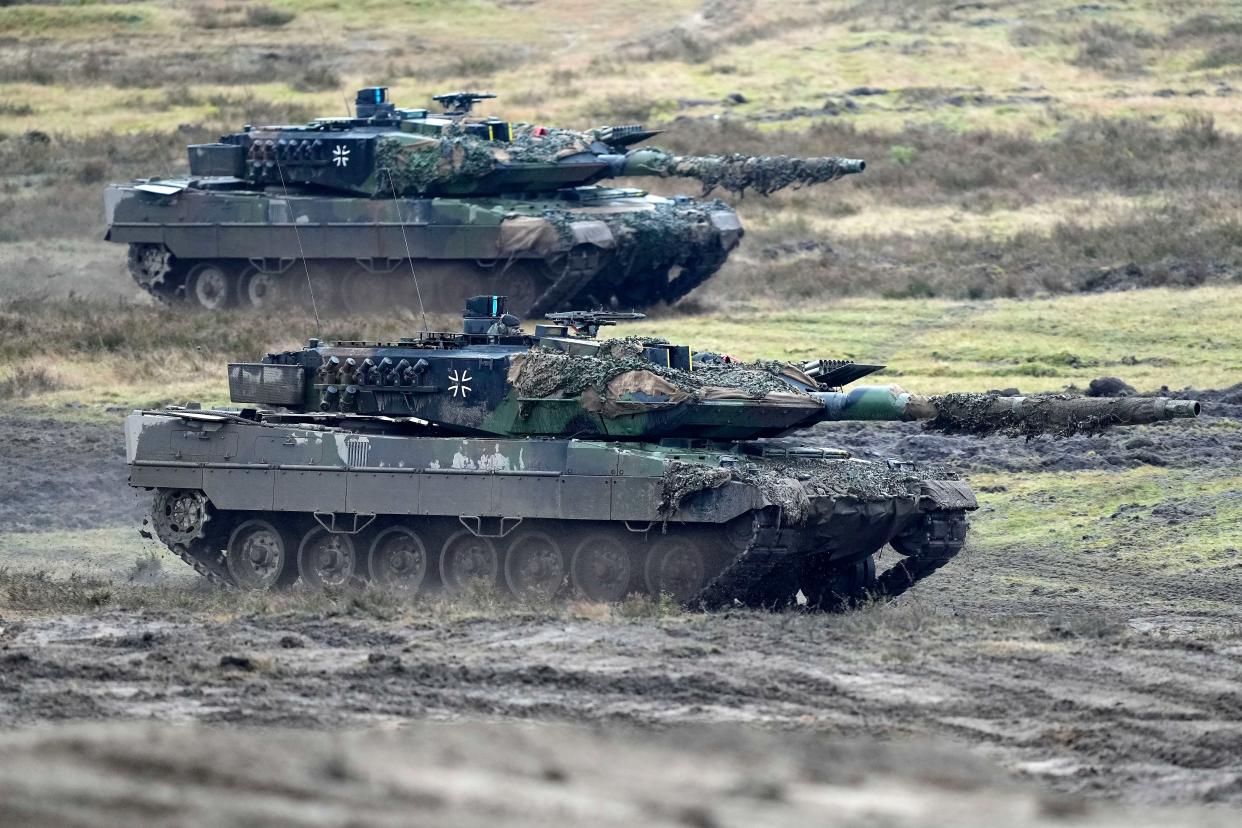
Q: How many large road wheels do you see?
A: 14